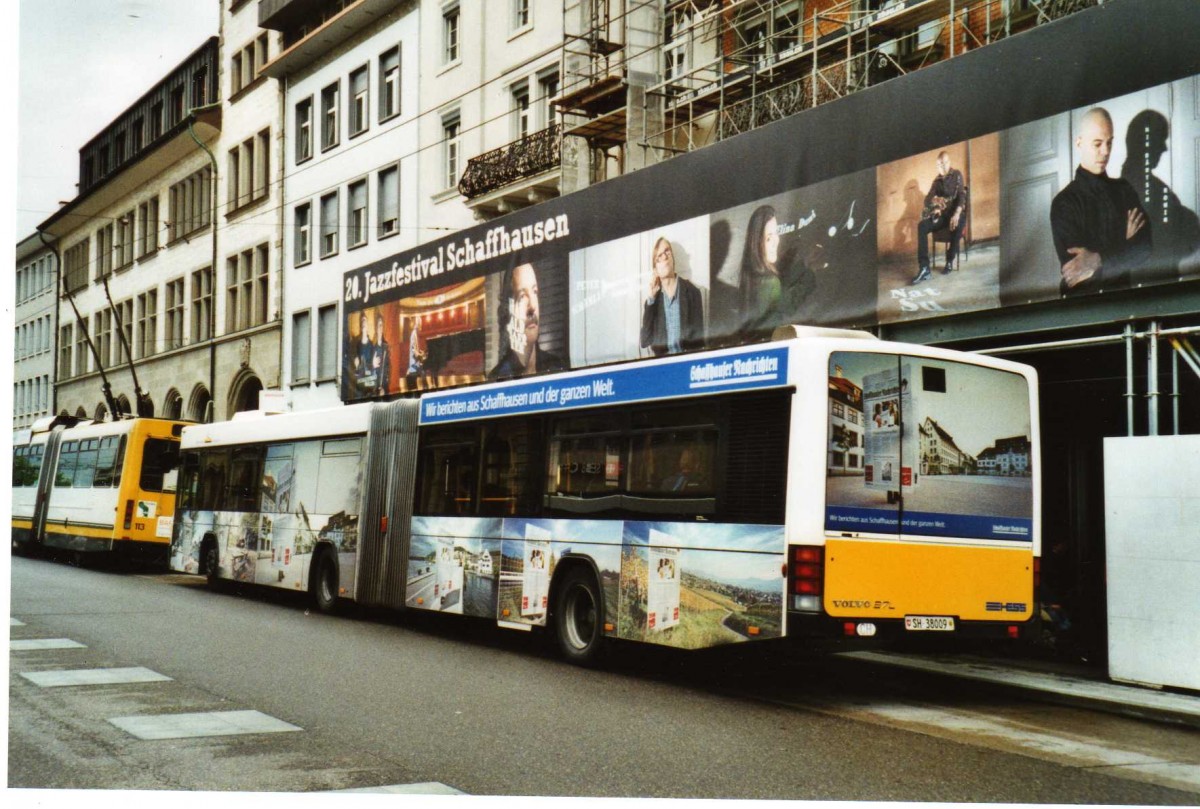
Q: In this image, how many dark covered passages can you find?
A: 1